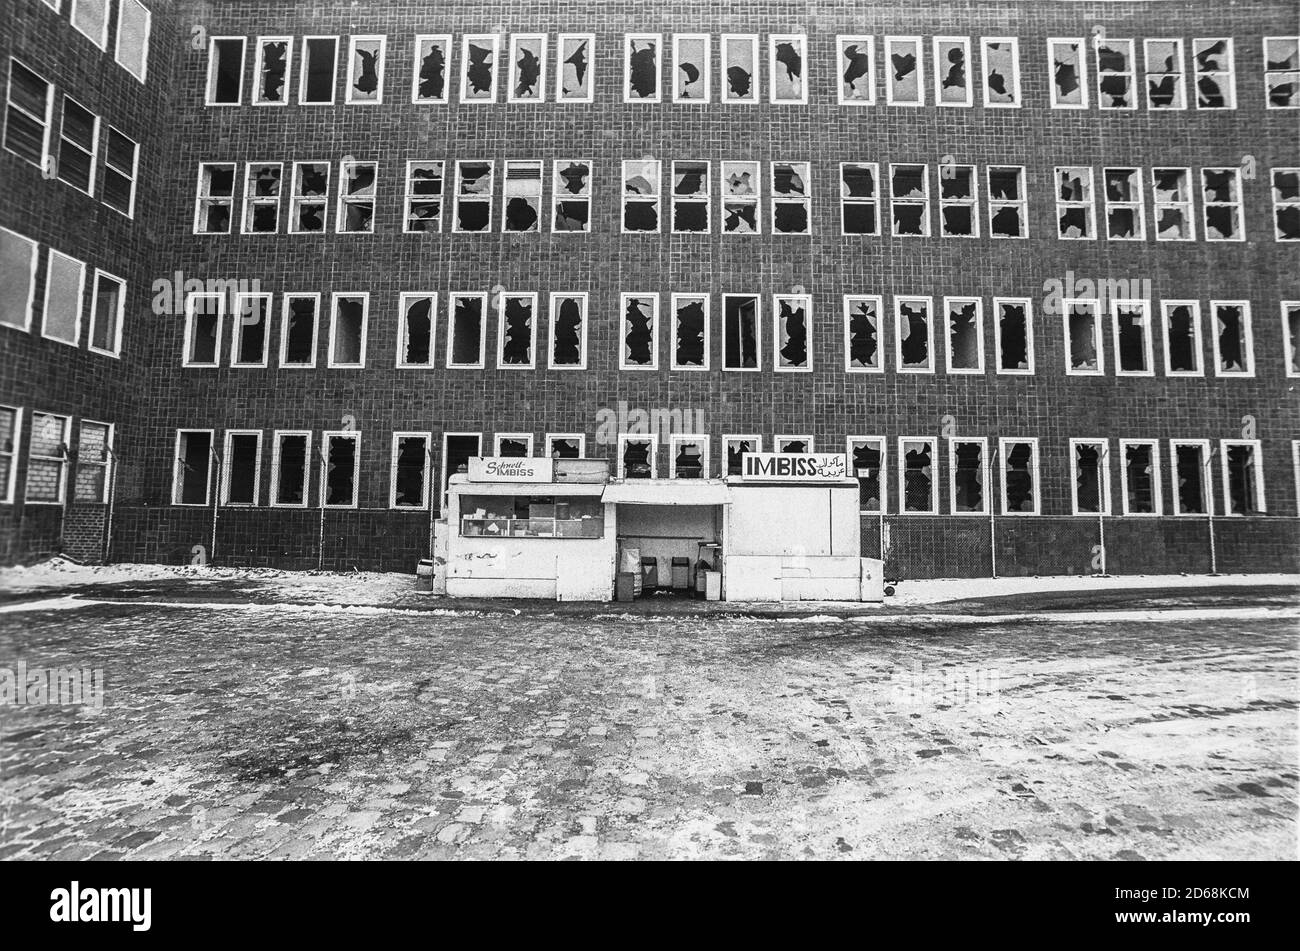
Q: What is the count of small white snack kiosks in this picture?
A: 2